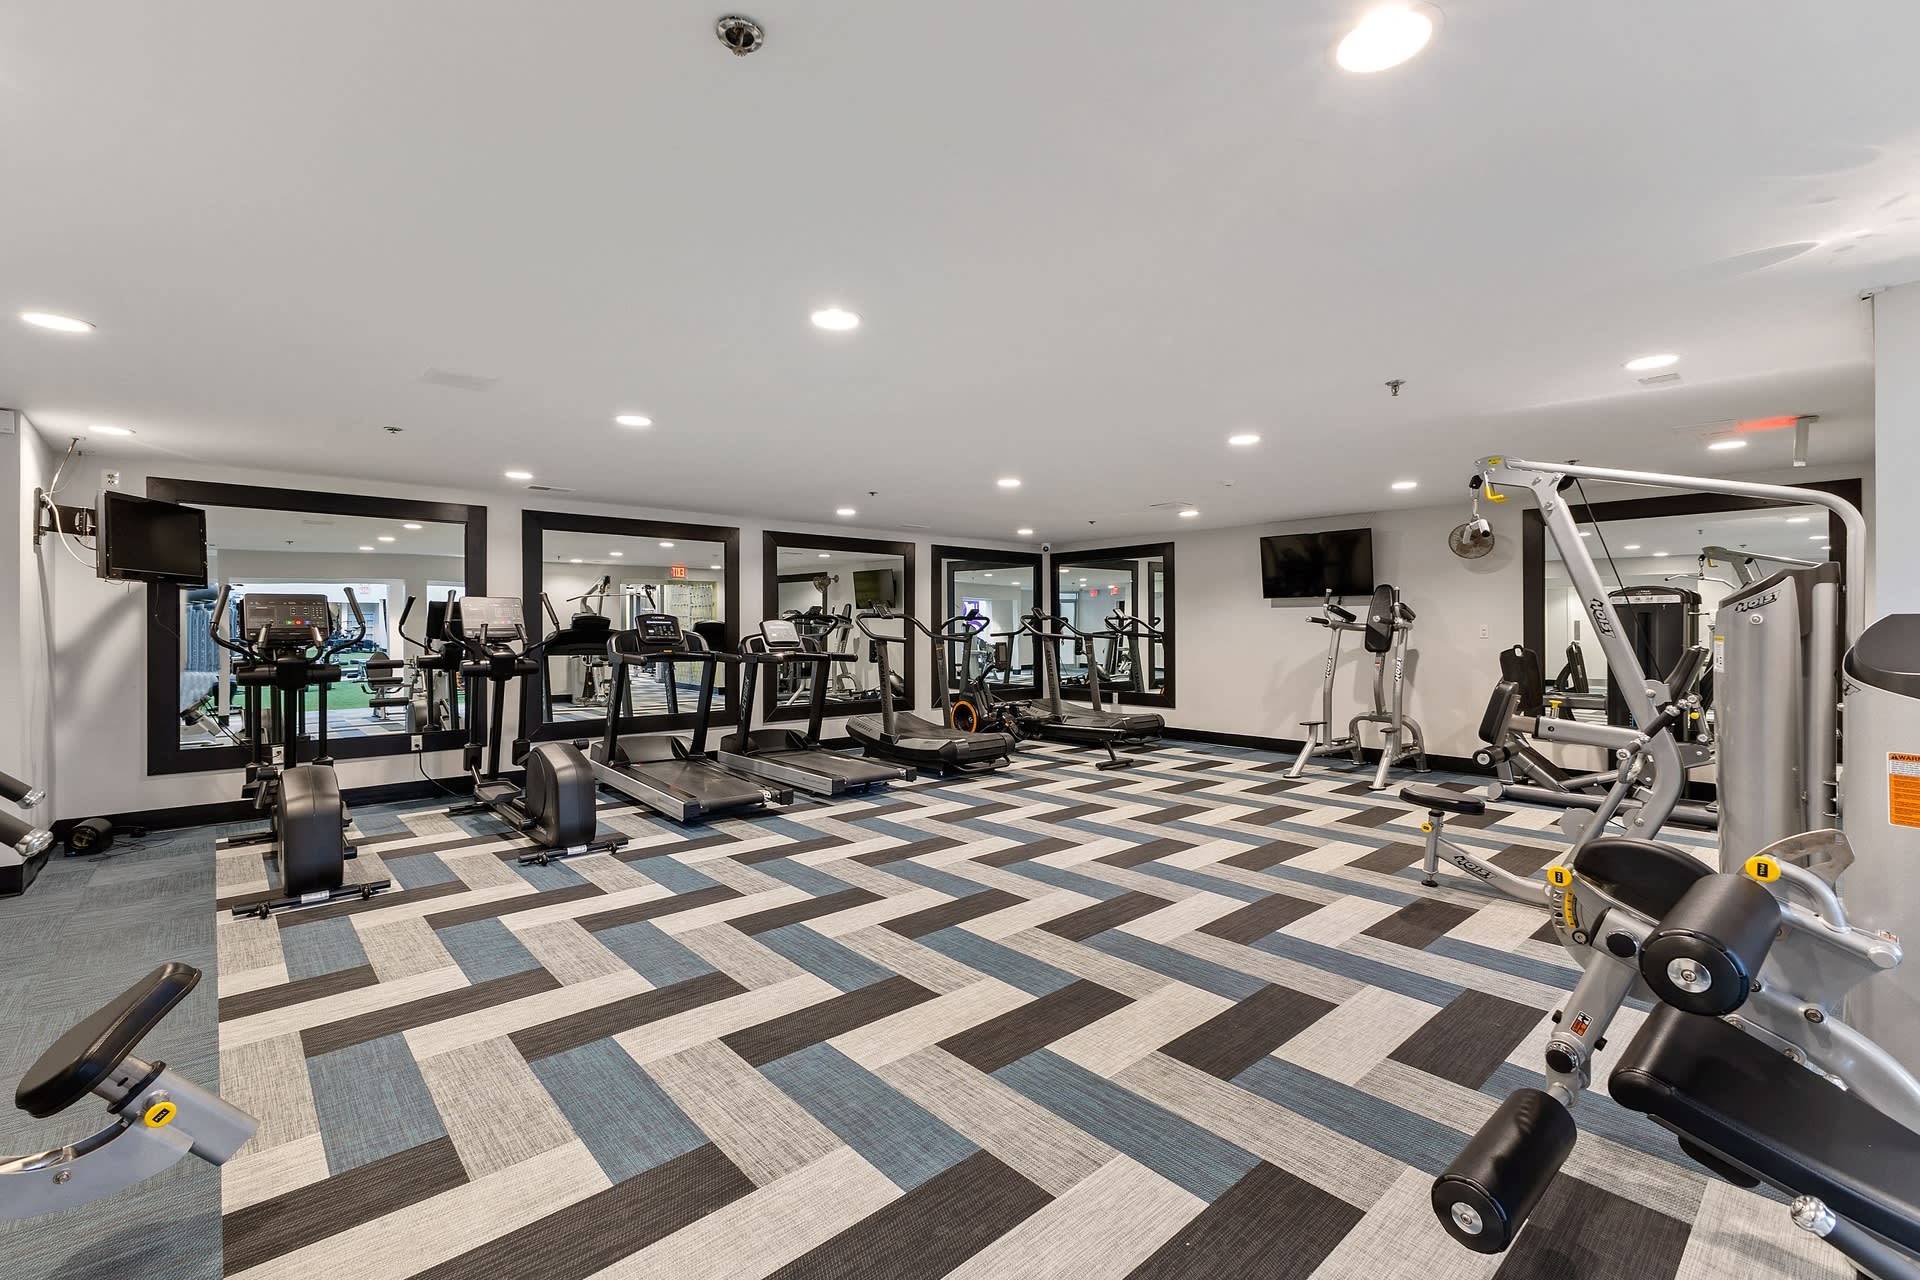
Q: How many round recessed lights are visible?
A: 14